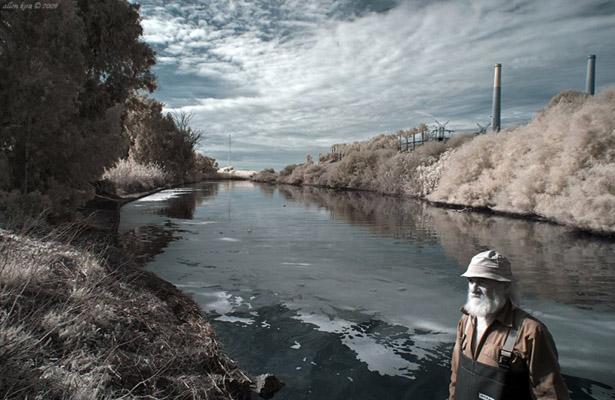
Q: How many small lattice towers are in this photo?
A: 2